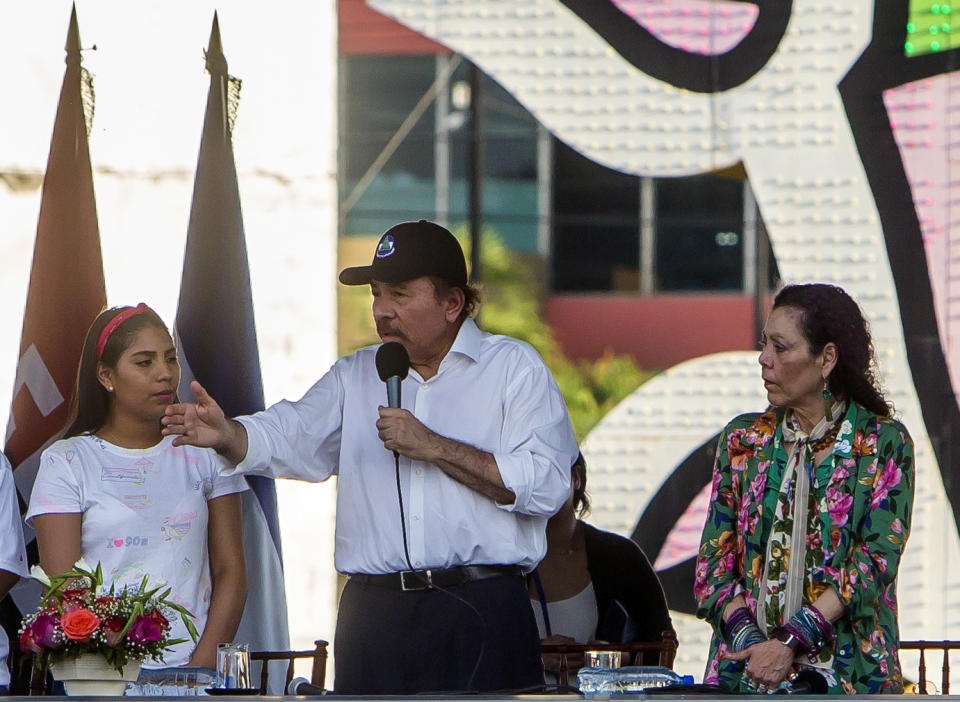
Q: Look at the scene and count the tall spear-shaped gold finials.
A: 2